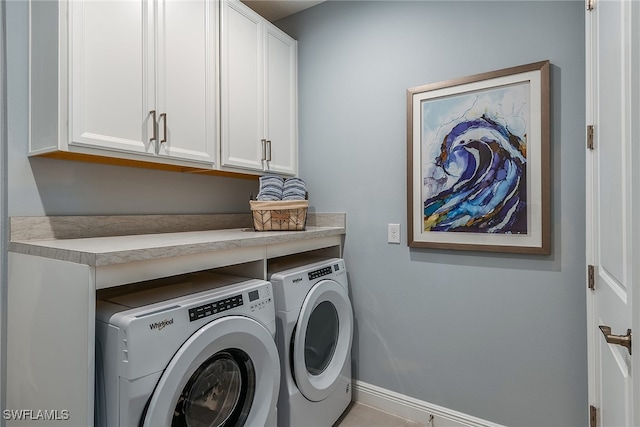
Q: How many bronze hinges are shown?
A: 4